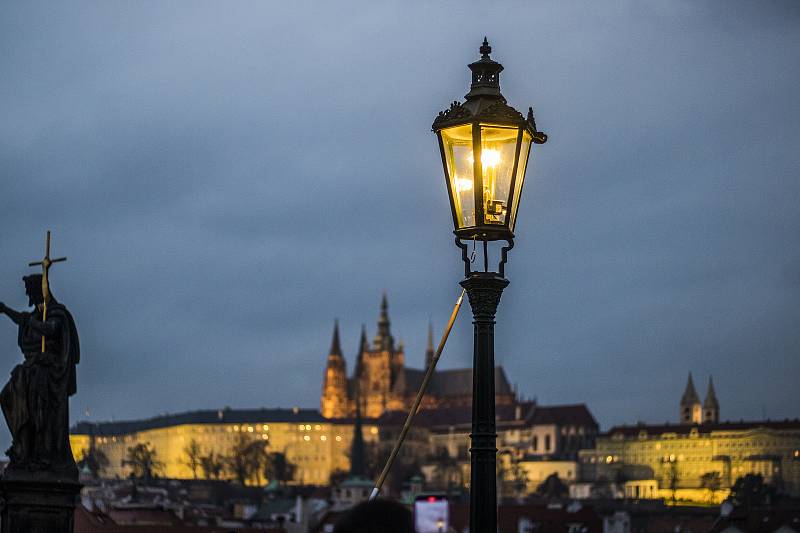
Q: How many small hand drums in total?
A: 0